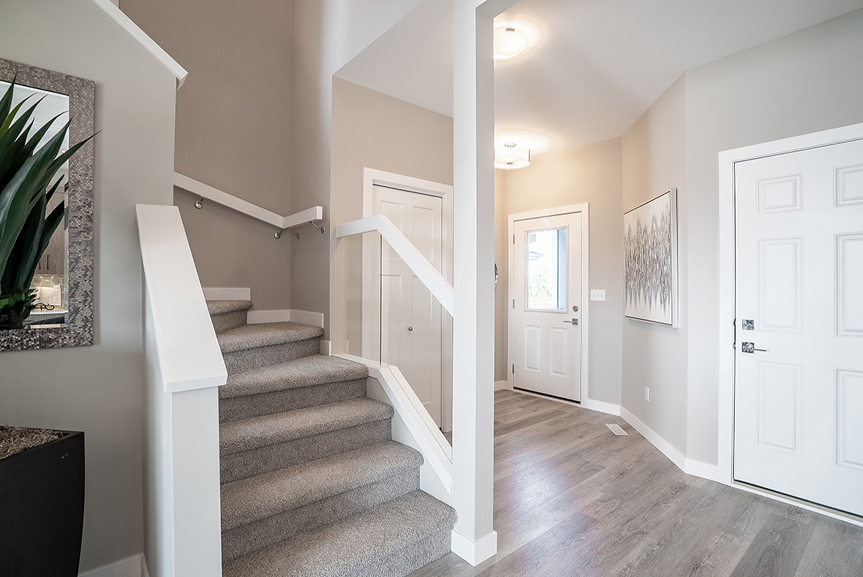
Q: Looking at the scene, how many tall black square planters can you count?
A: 1